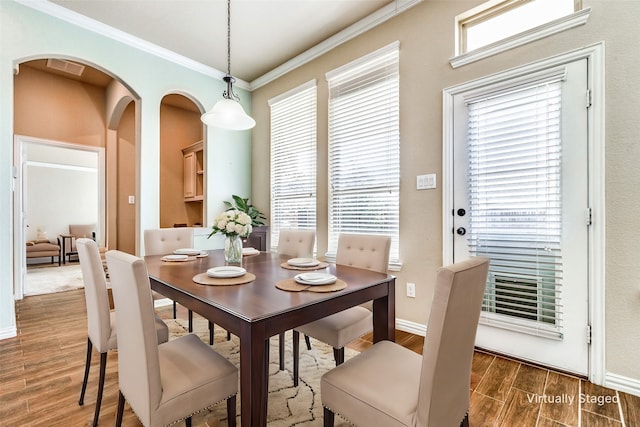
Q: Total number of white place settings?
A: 6